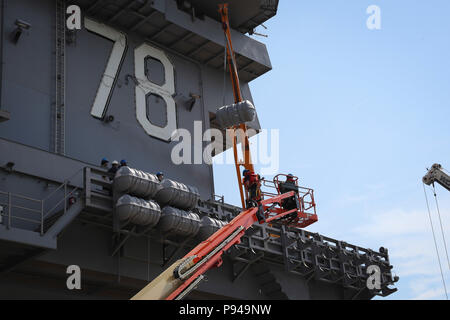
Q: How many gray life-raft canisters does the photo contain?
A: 6